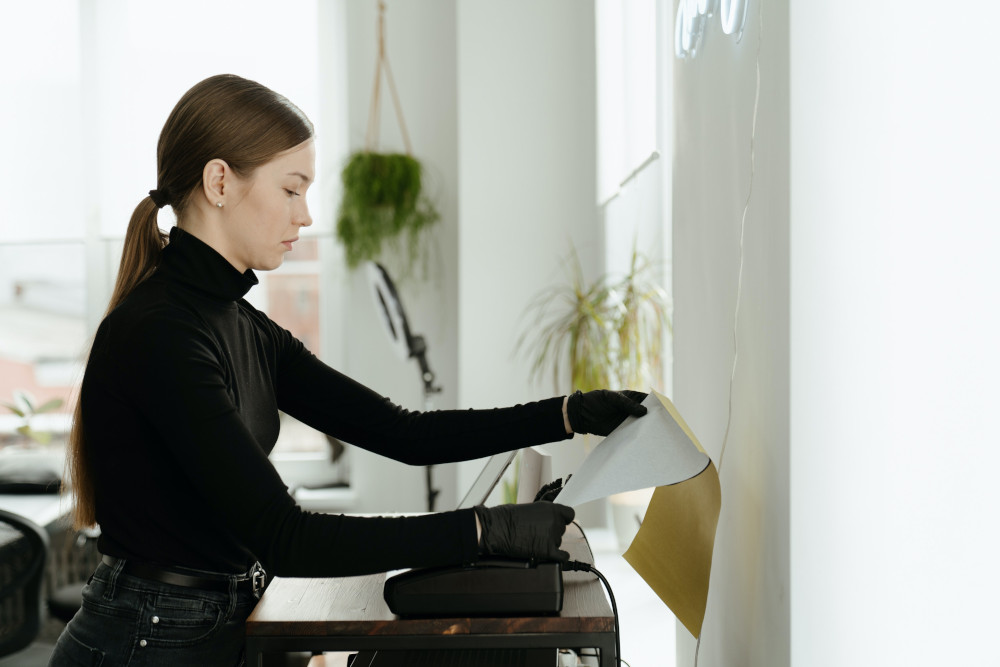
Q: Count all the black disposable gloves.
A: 2